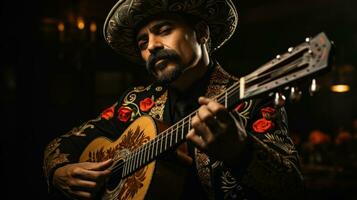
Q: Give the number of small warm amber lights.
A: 4